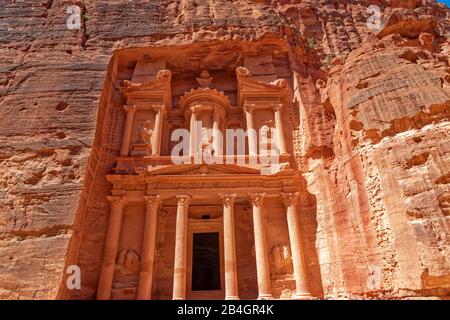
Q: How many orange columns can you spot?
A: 12